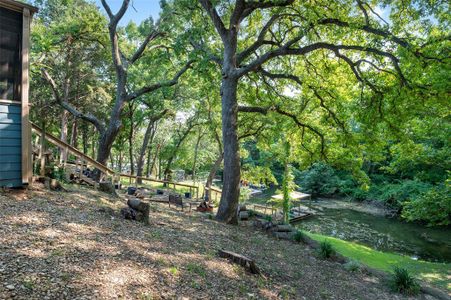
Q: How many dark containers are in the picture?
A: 4